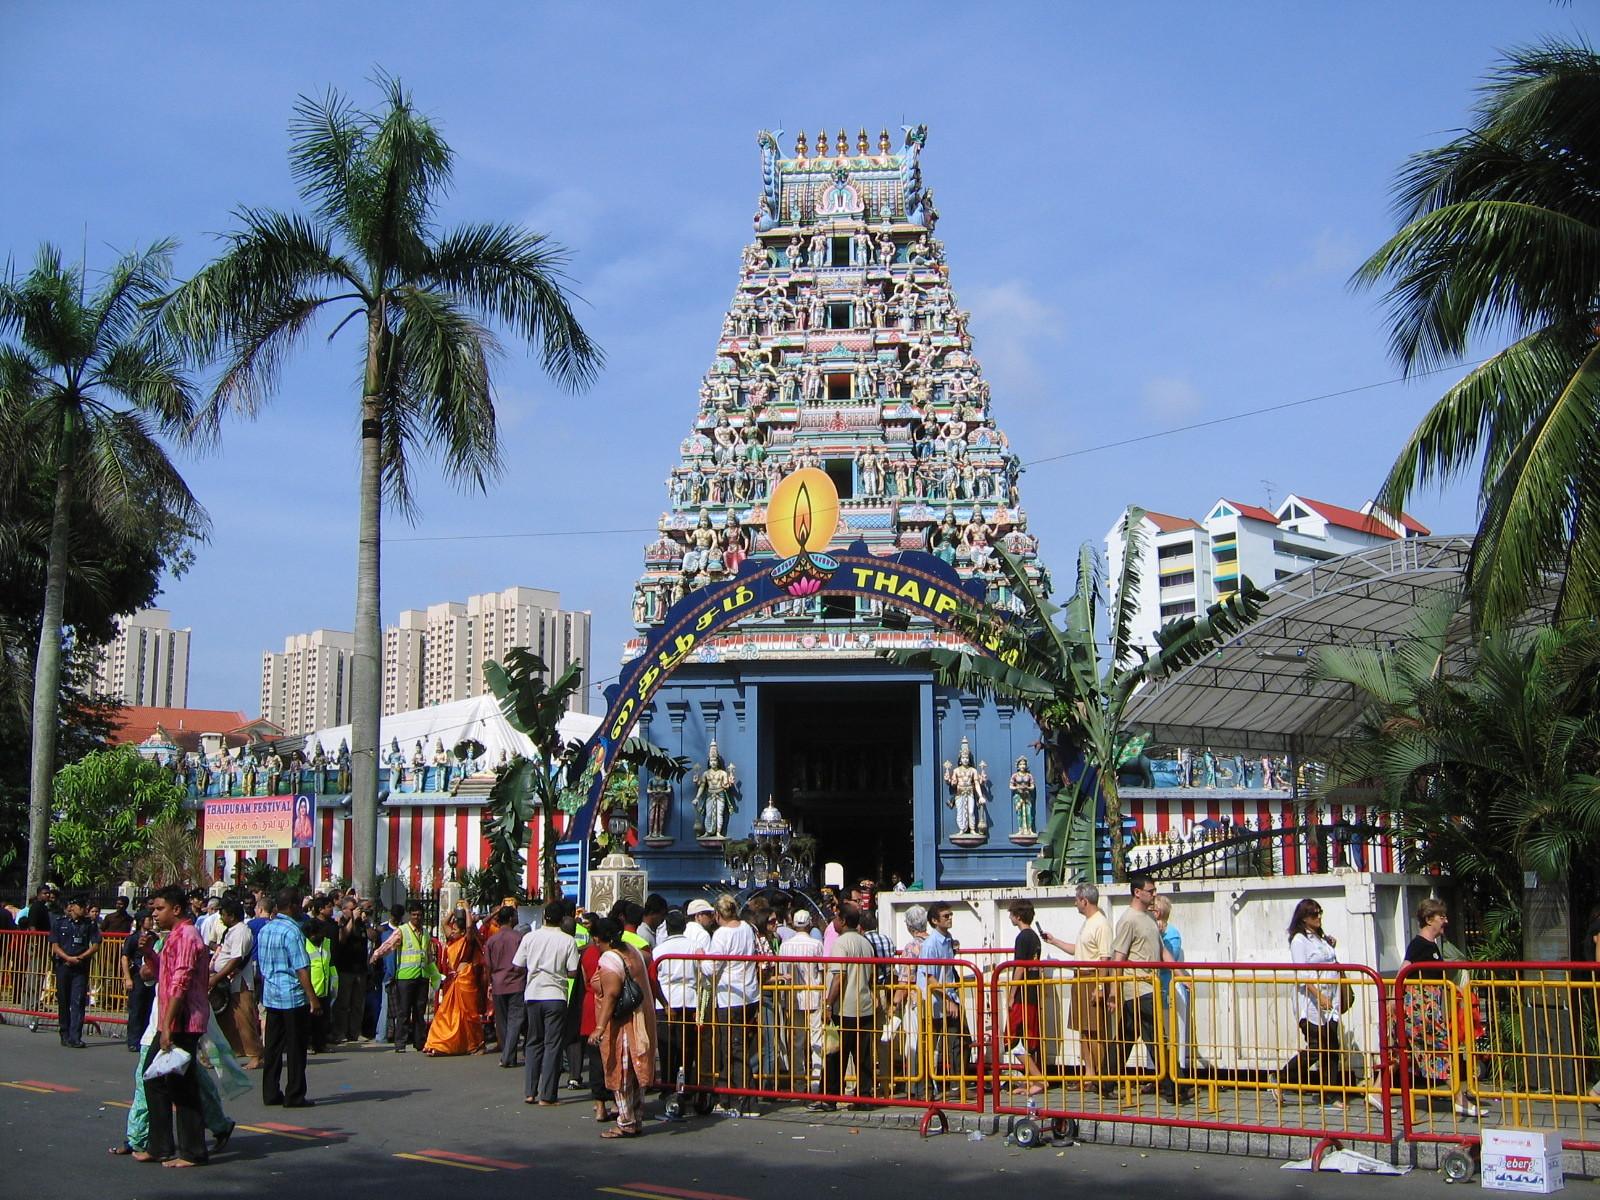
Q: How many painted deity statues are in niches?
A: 4